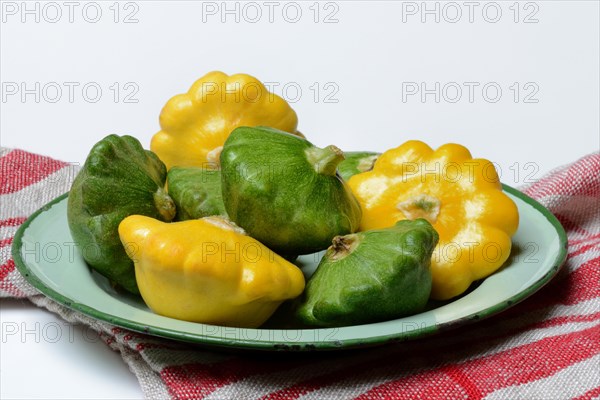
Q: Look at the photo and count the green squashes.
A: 5